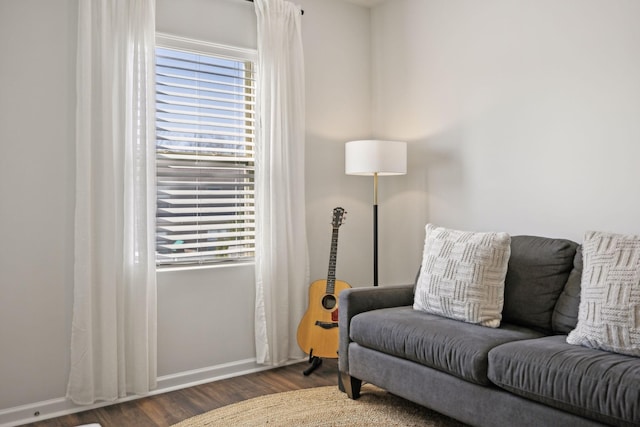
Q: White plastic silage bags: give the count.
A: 0